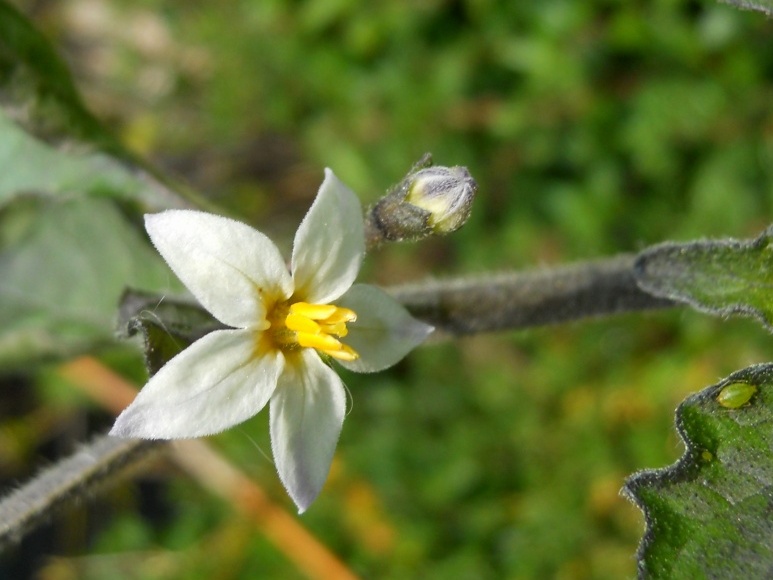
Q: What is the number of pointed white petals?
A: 5